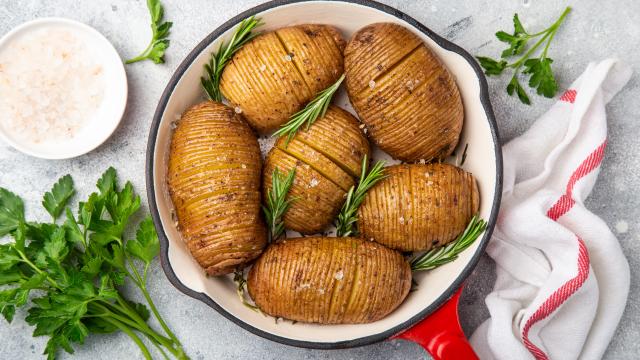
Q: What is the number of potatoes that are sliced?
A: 6